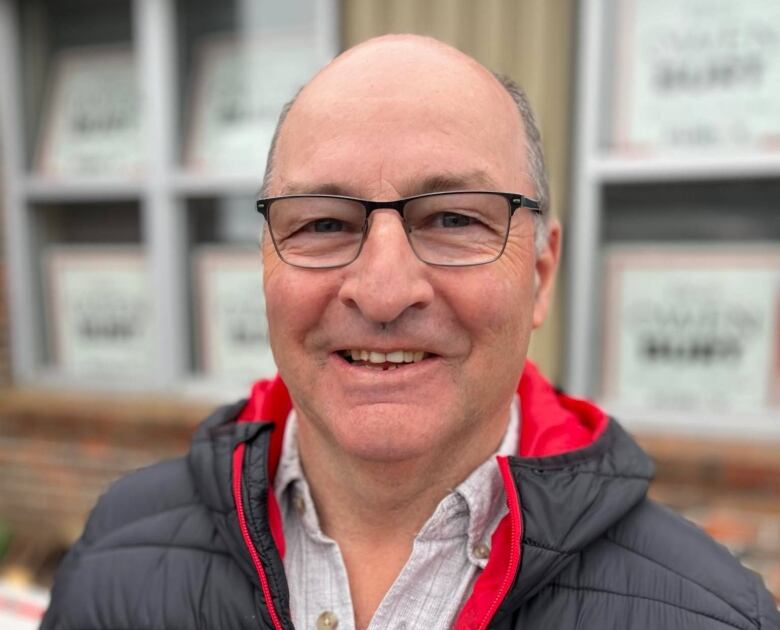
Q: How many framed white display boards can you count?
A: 6